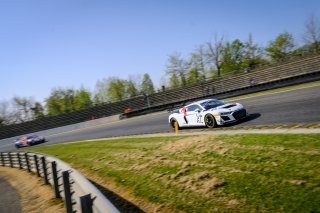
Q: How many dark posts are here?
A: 9